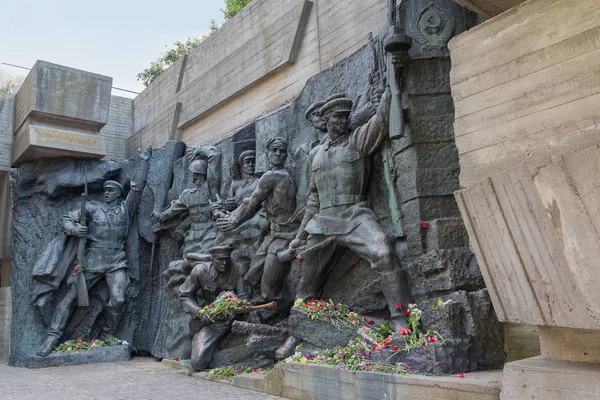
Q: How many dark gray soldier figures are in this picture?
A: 7